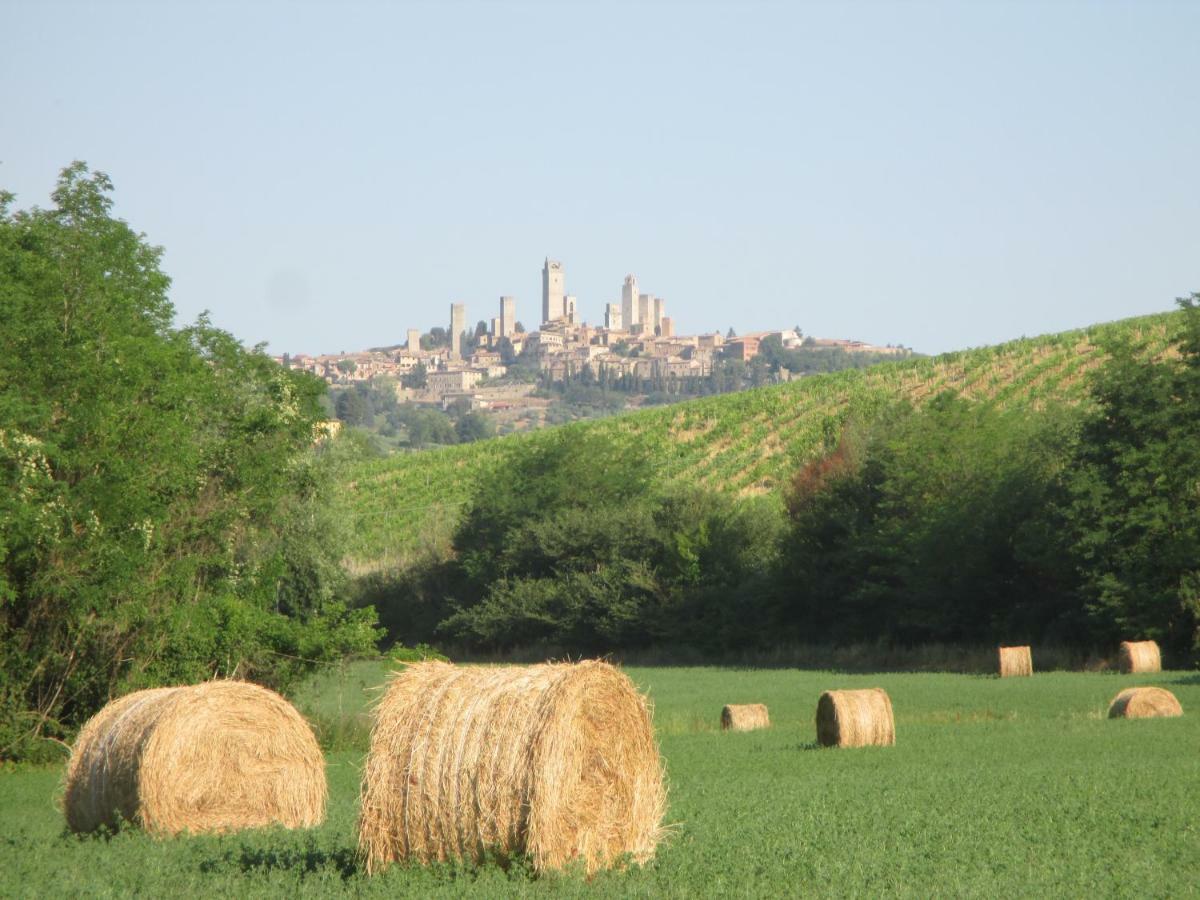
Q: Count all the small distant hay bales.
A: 5